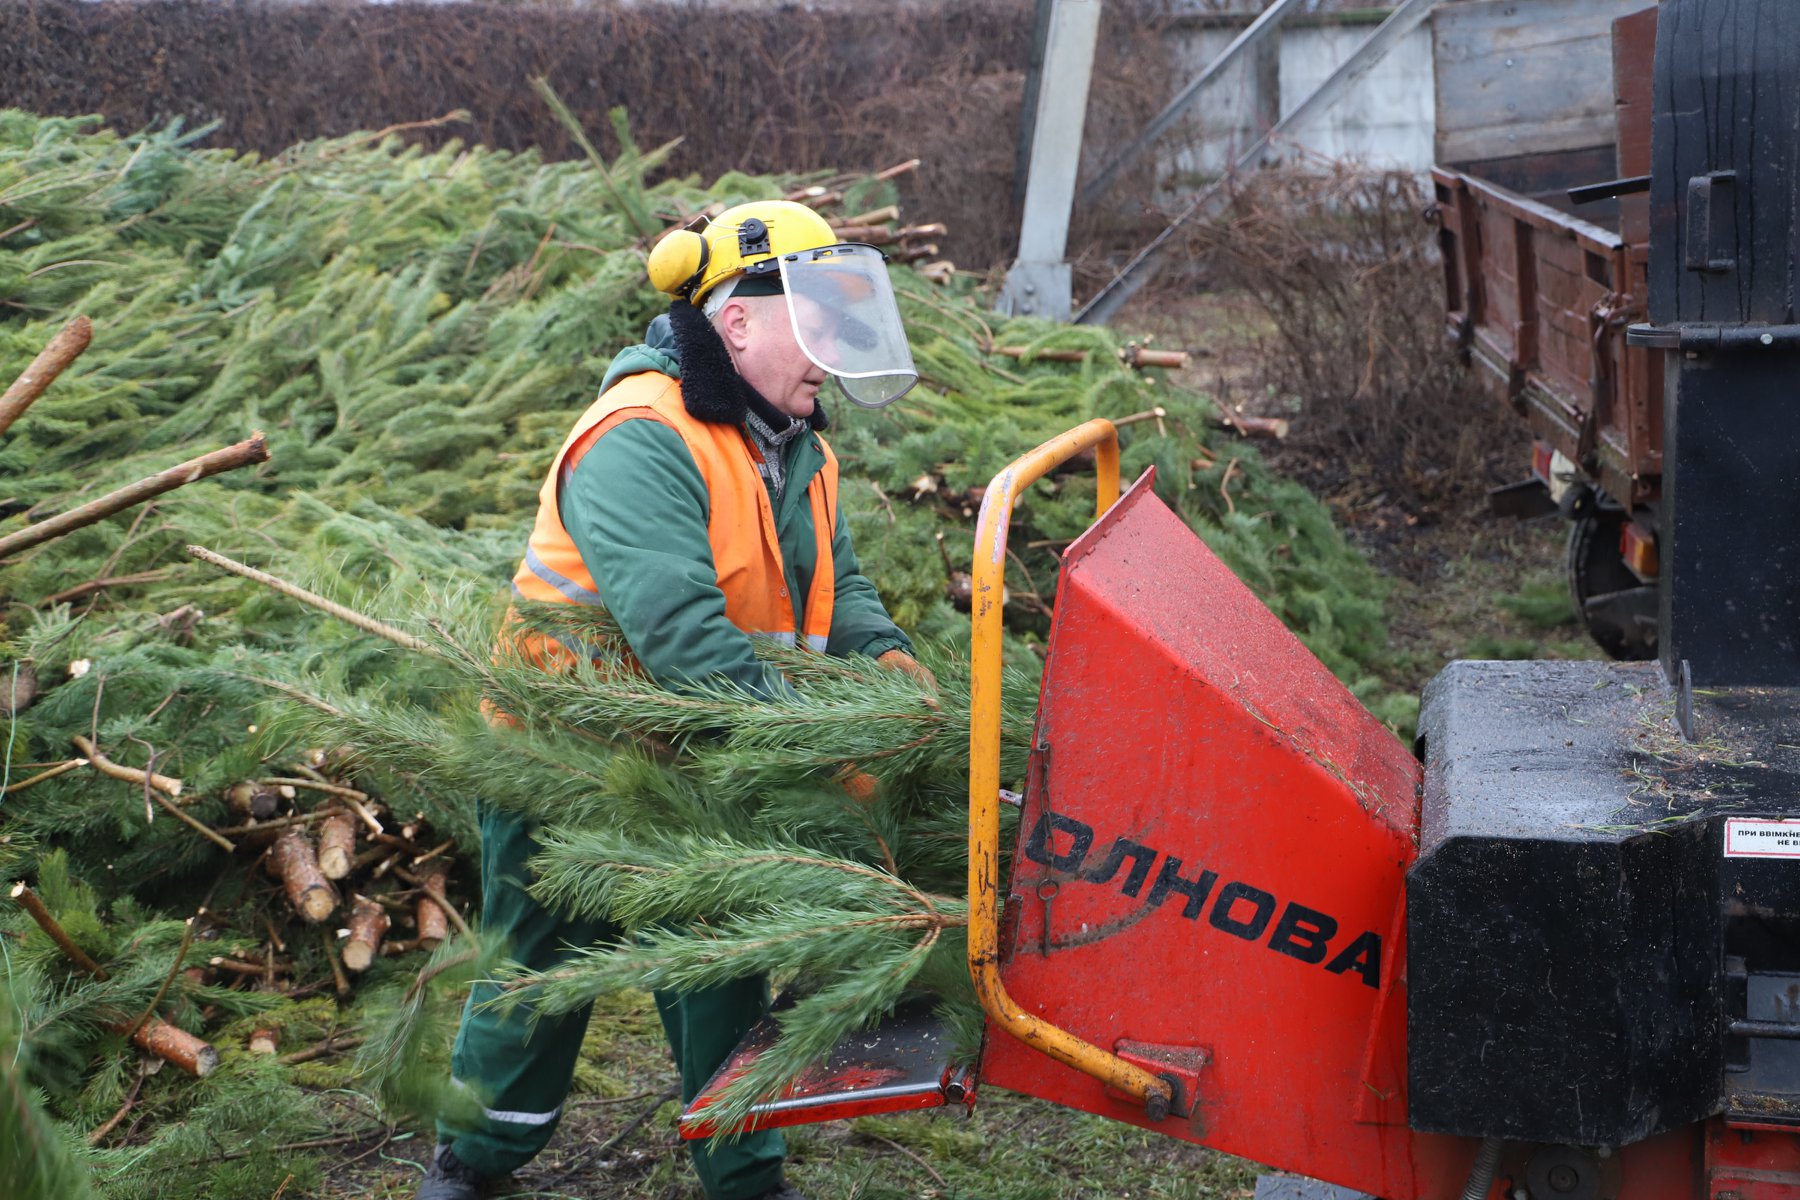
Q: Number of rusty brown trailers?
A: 1